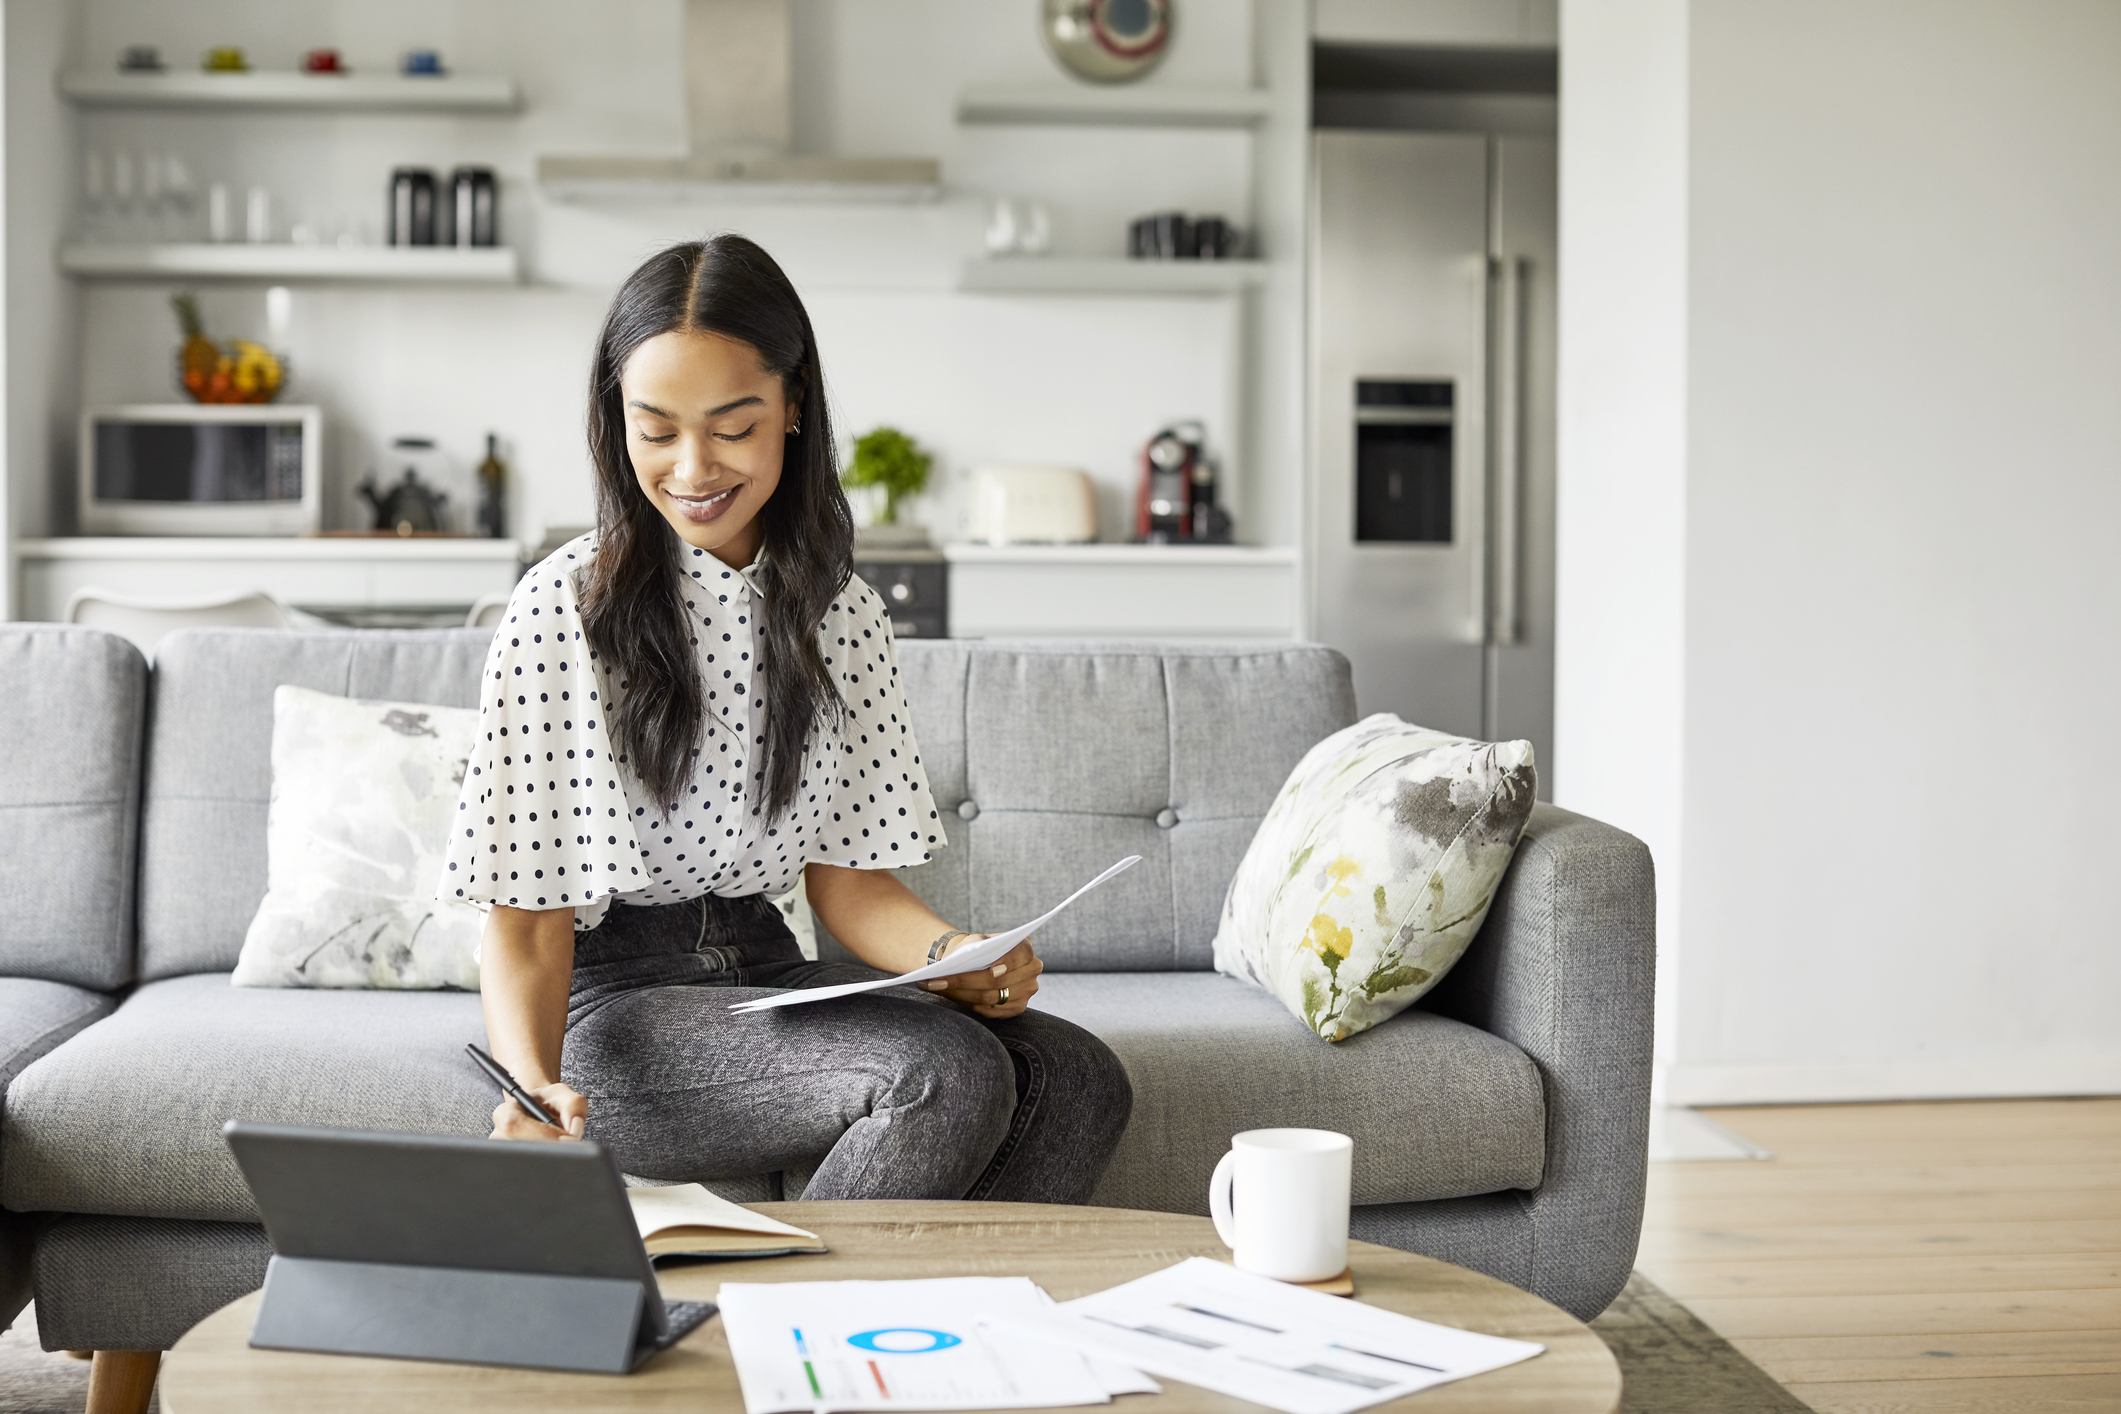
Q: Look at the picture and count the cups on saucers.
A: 4